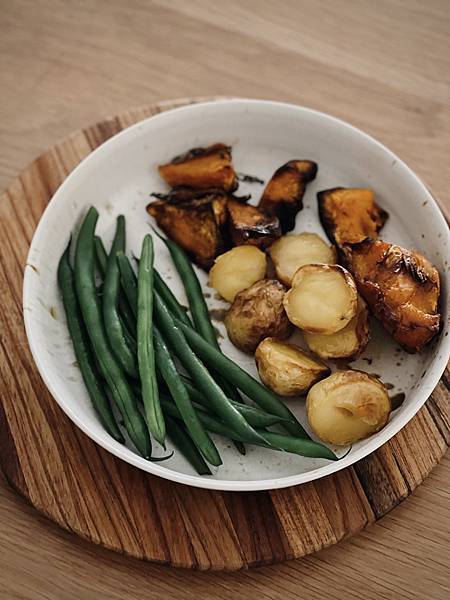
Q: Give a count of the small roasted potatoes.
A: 7